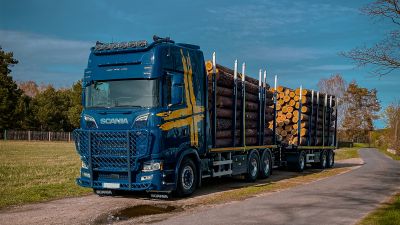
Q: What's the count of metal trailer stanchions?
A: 12